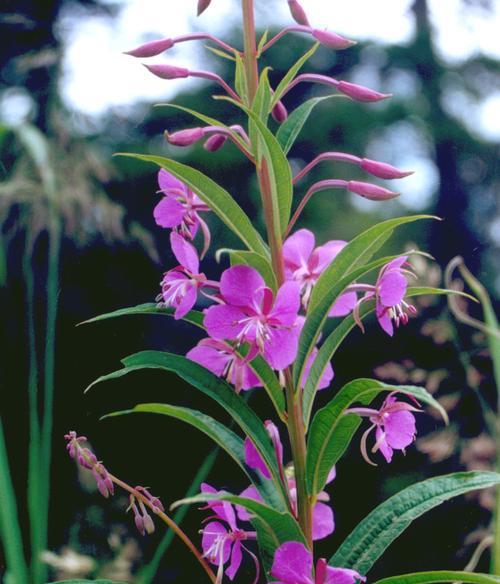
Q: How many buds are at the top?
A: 11